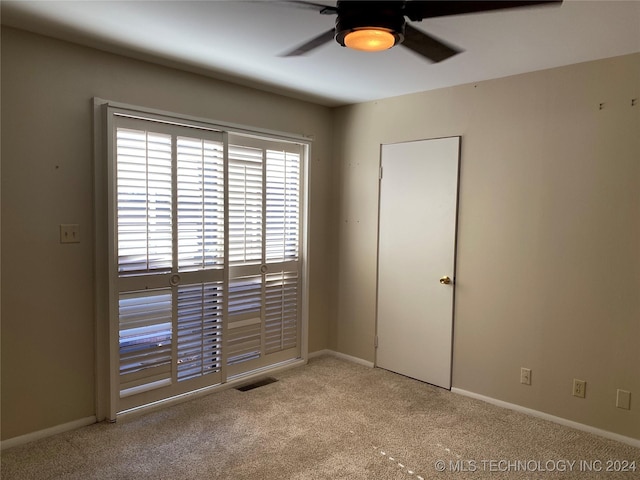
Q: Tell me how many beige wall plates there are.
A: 4